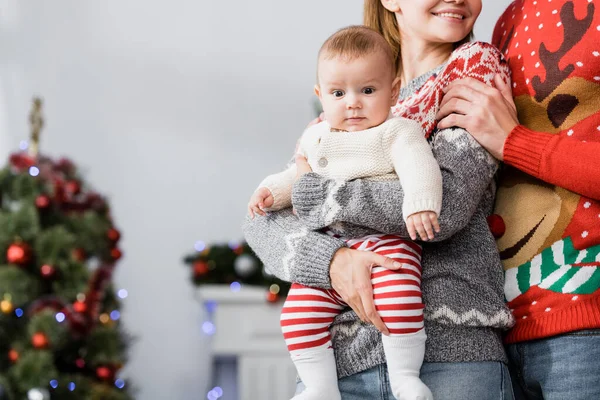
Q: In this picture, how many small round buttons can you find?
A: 1